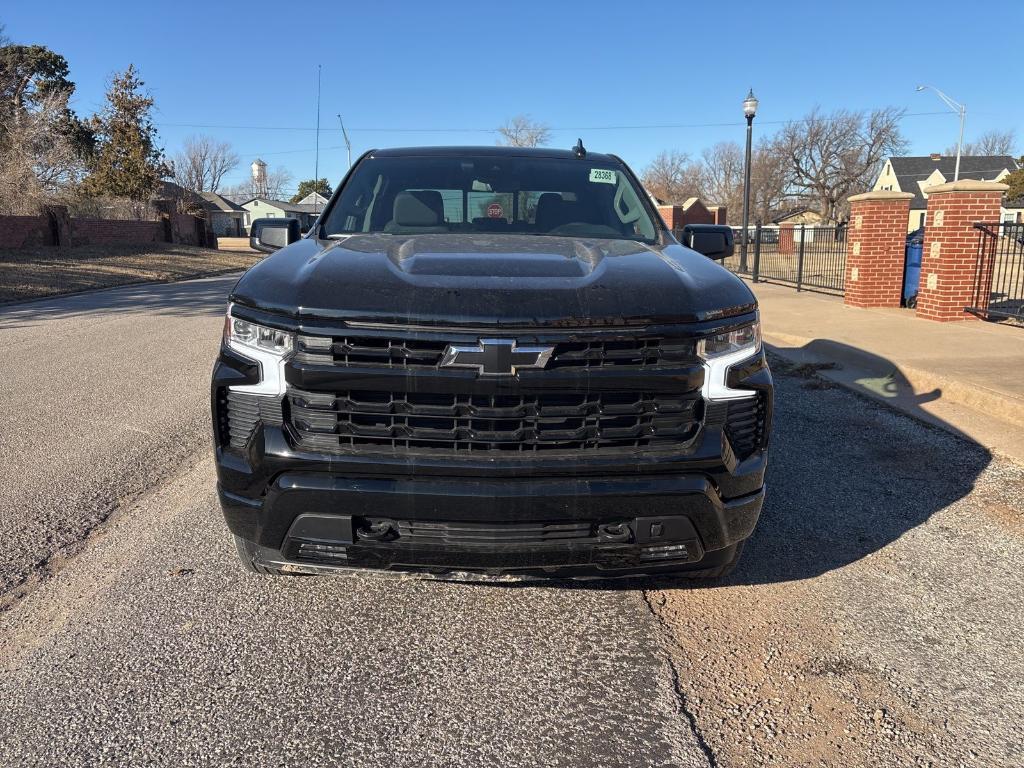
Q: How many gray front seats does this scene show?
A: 2